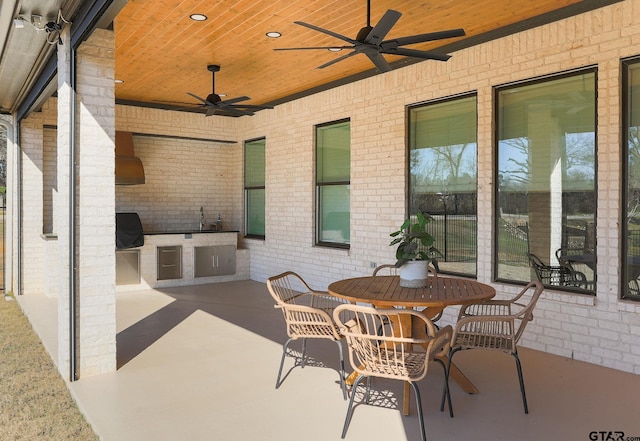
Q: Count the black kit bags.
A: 0